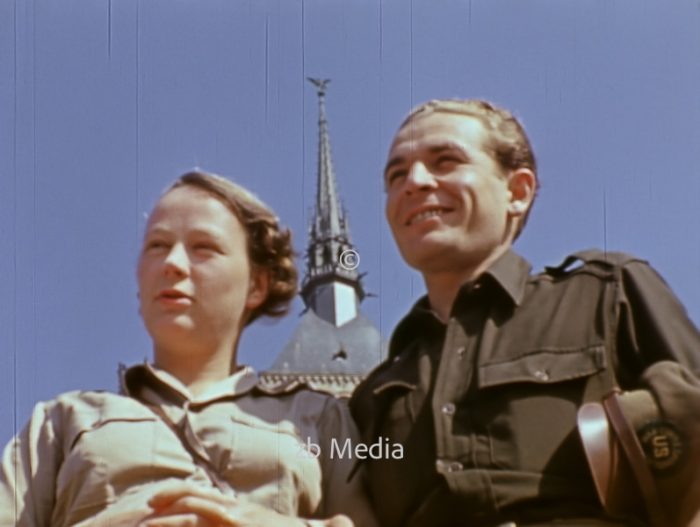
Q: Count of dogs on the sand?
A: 0